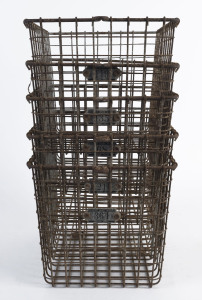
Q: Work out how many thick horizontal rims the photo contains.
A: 5